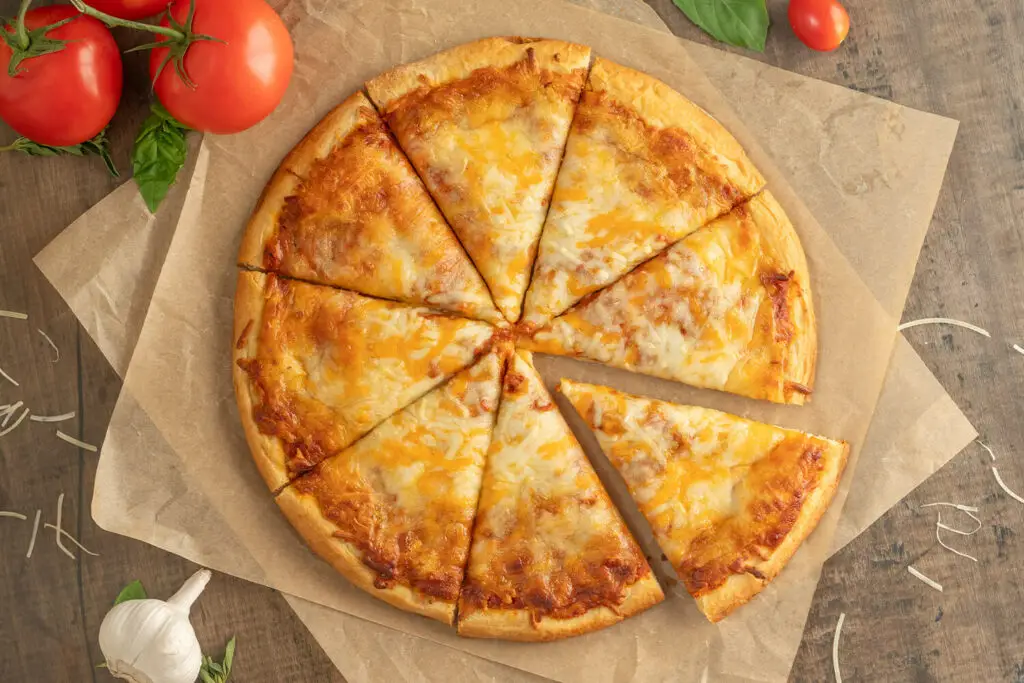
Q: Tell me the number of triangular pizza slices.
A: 8